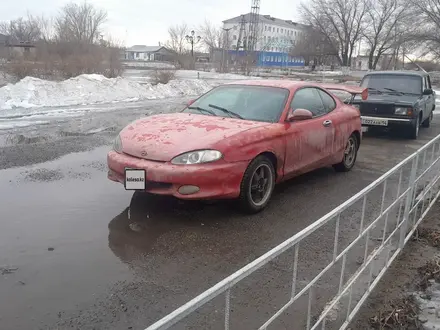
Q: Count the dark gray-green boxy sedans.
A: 1